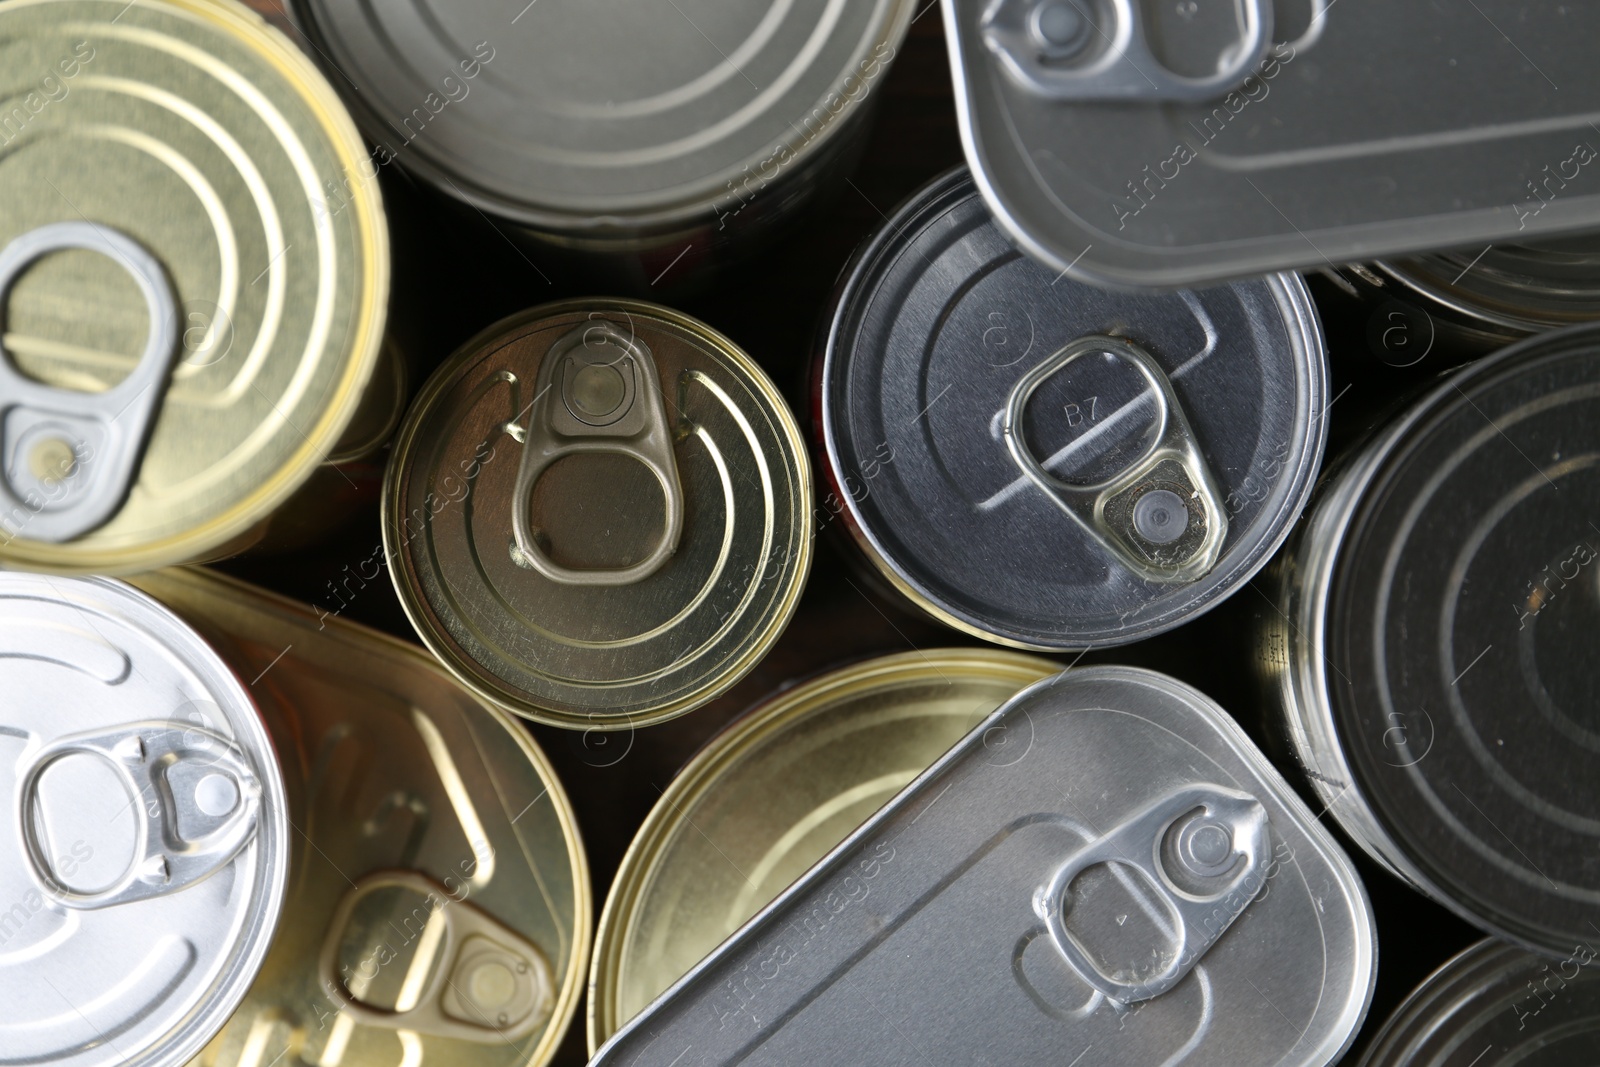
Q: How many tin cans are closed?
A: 12